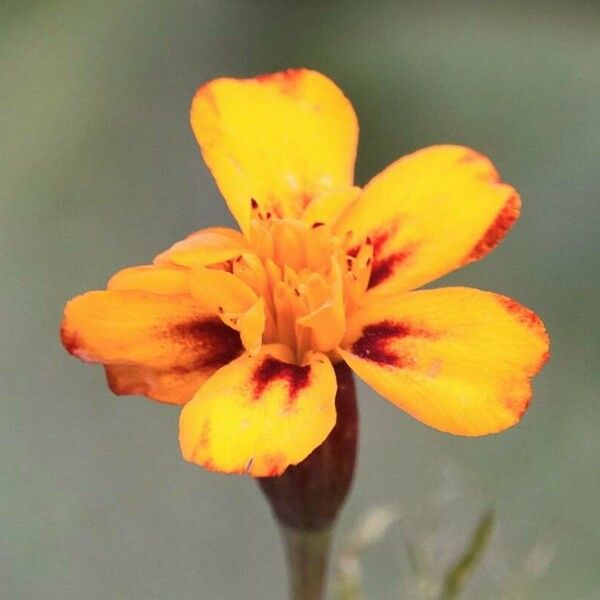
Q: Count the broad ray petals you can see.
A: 5